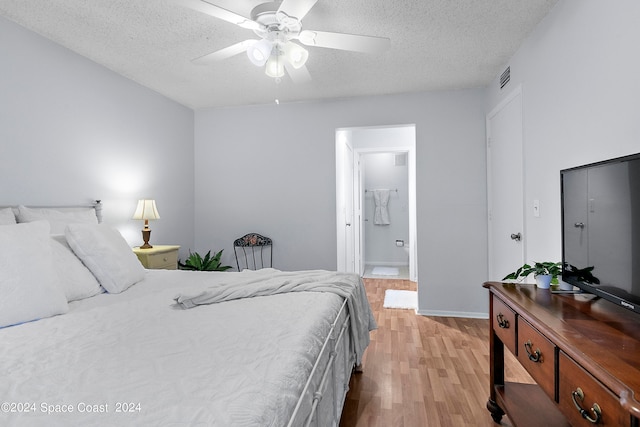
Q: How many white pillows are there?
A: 5